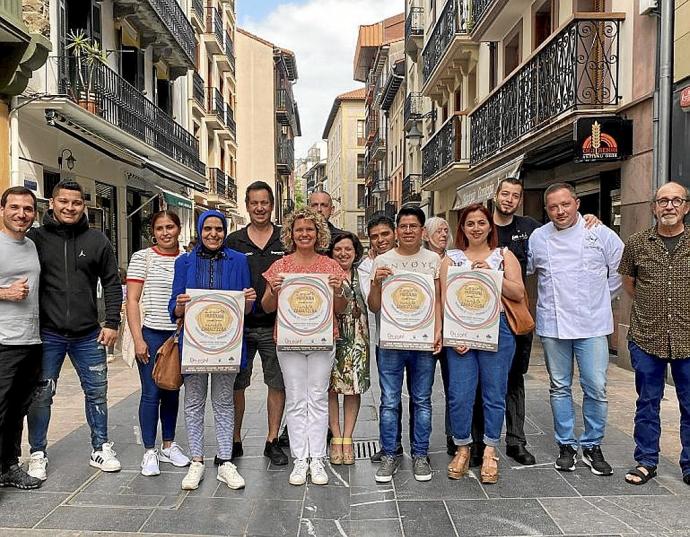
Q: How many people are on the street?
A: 15